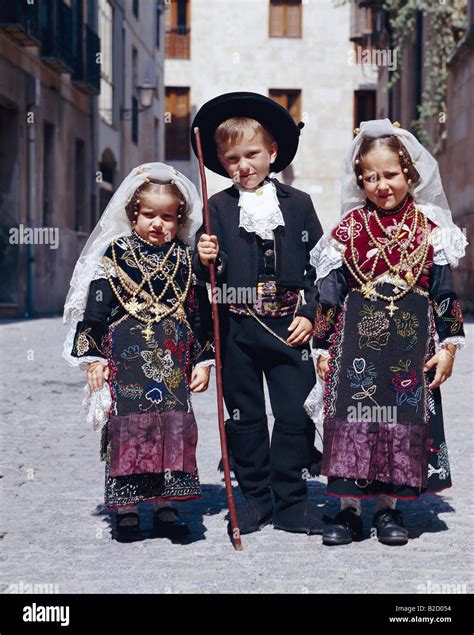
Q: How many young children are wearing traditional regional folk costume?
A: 3